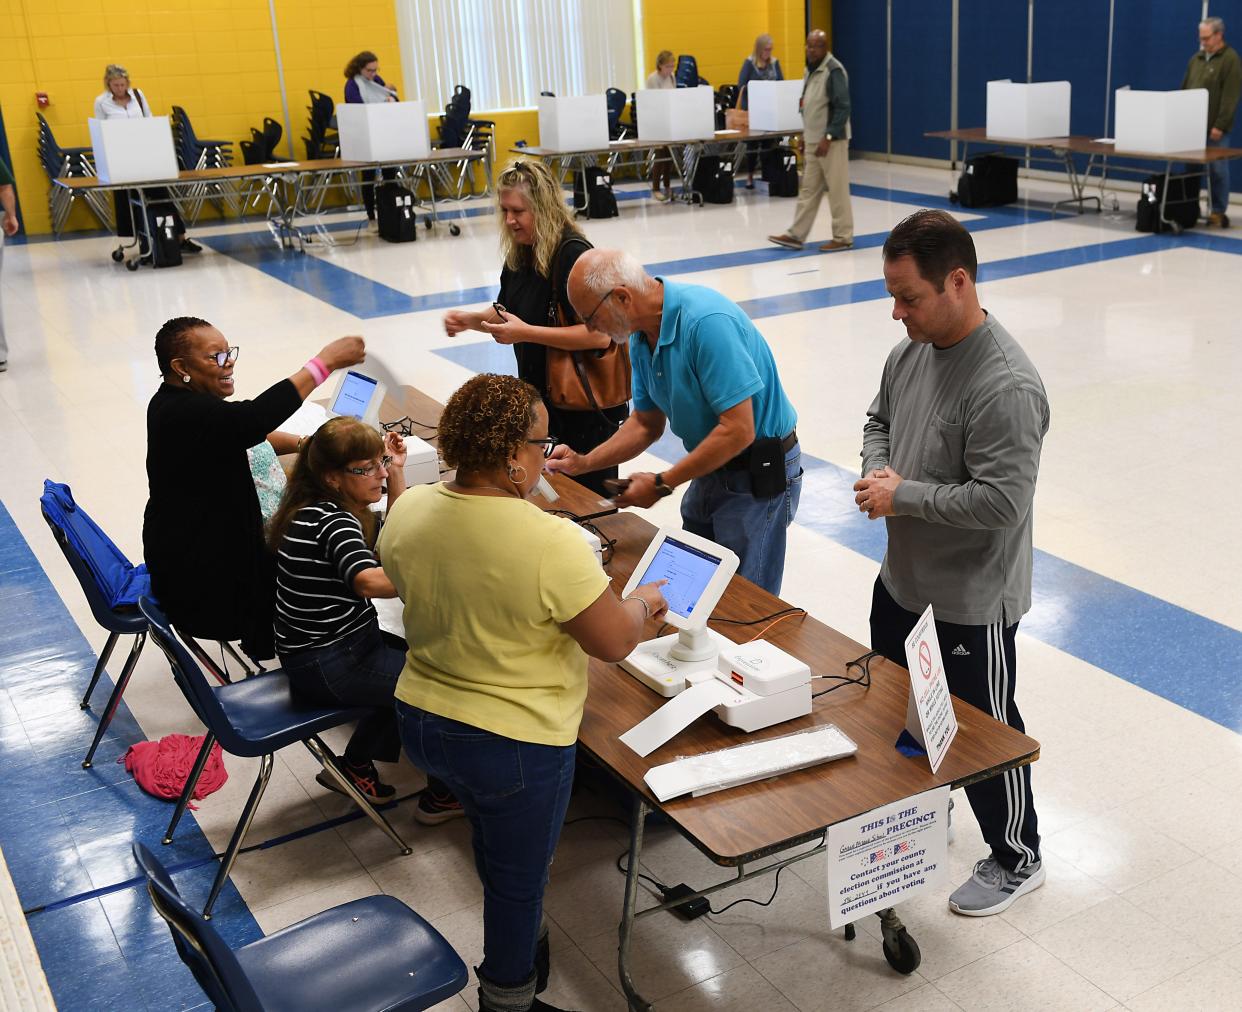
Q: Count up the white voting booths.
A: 7